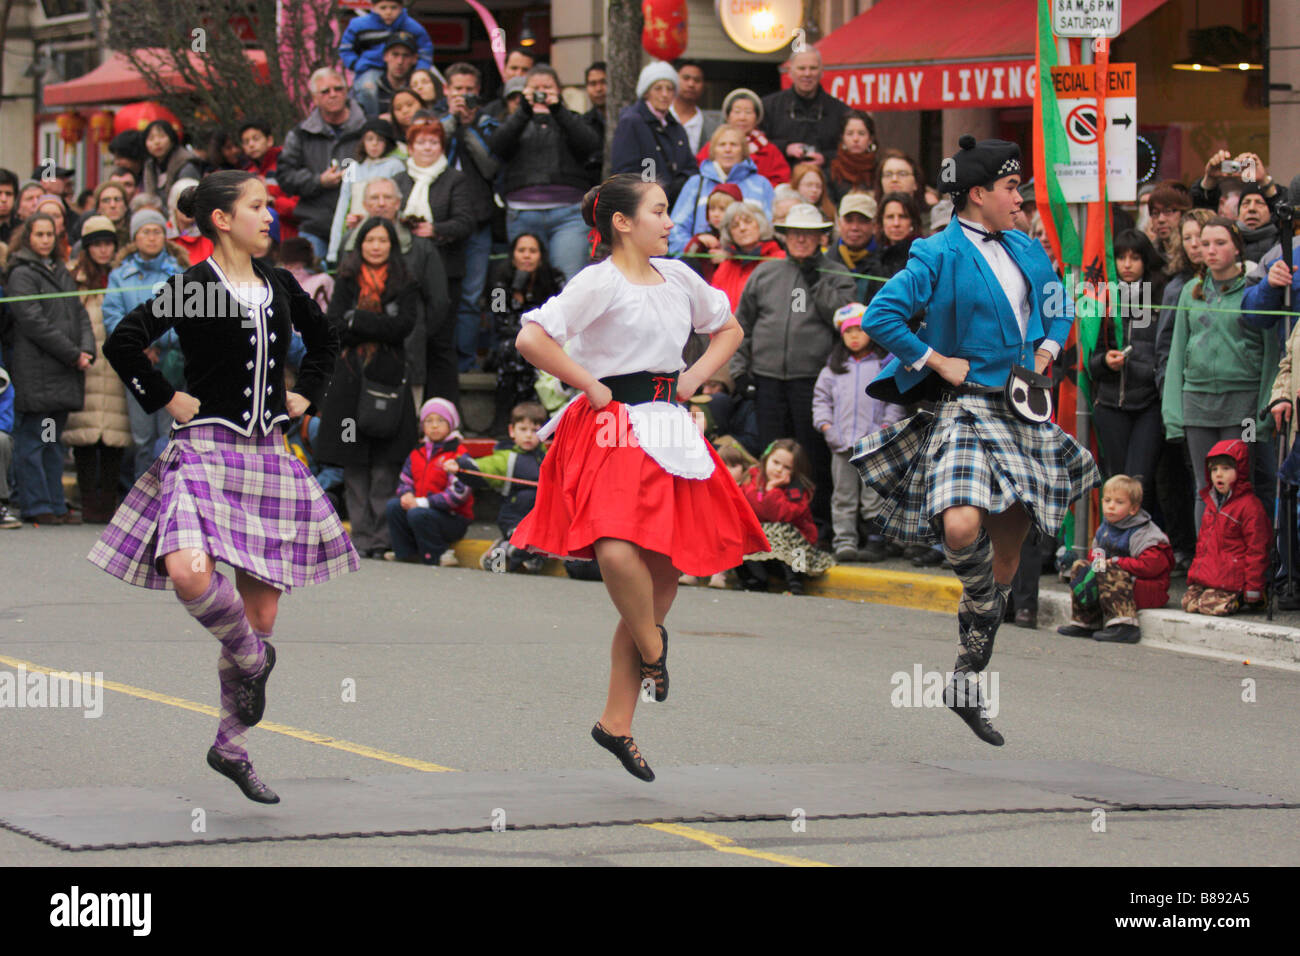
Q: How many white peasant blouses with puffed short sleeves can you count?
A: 1